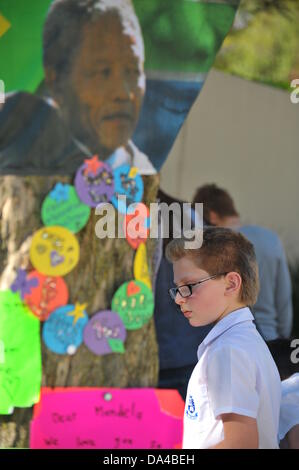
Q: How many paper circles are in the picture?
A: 10